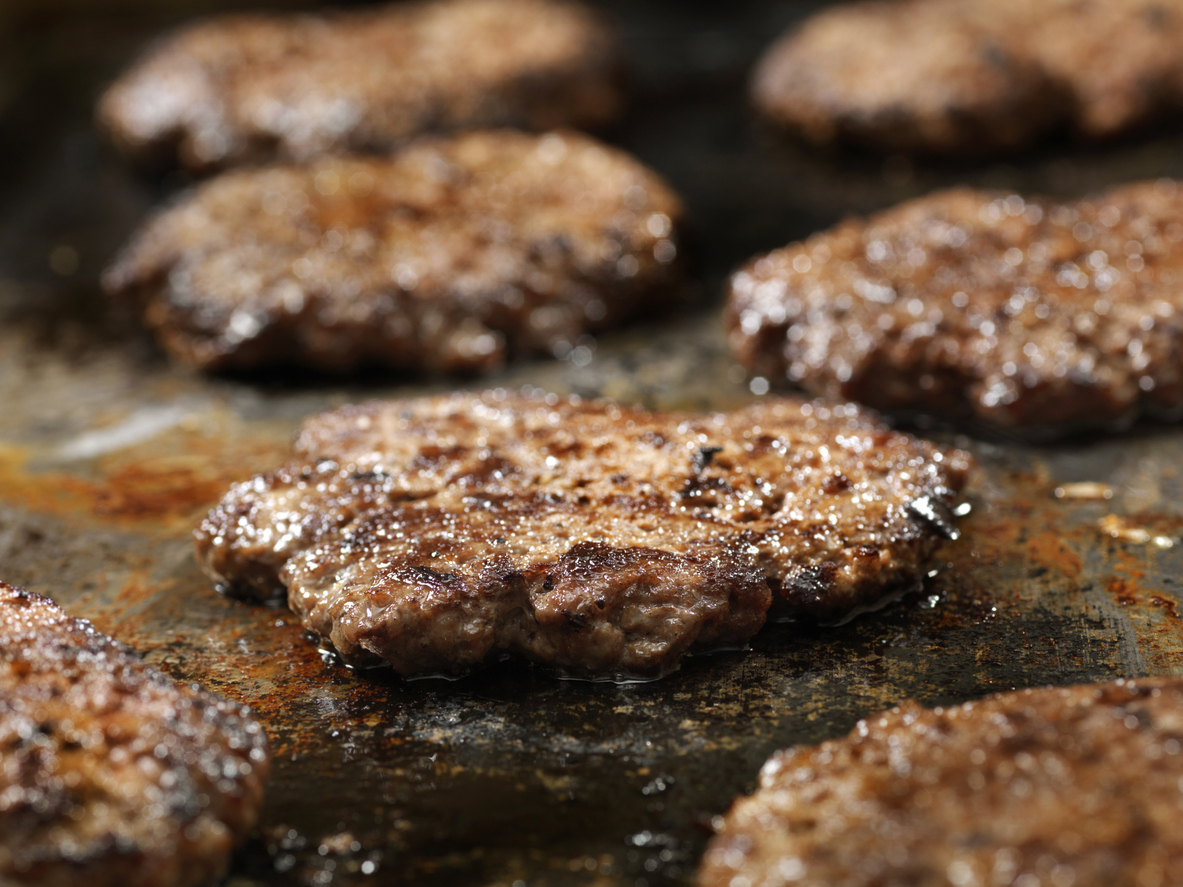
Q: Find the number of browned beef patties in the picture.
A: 7